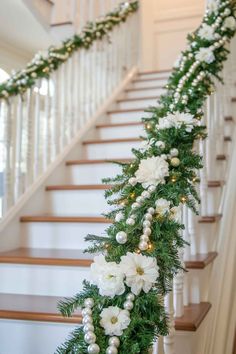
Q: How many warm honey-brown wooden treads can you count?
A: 12